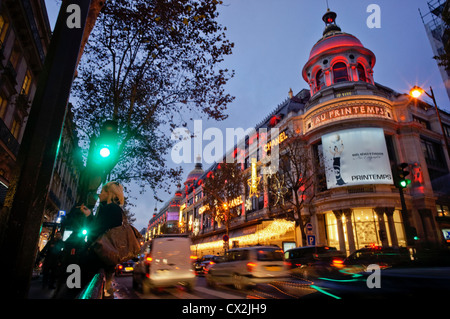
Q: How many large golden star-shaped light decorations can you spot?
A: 1